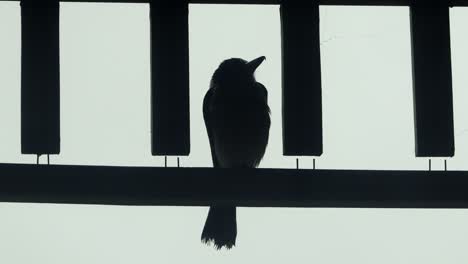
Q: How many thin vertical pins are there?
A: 8